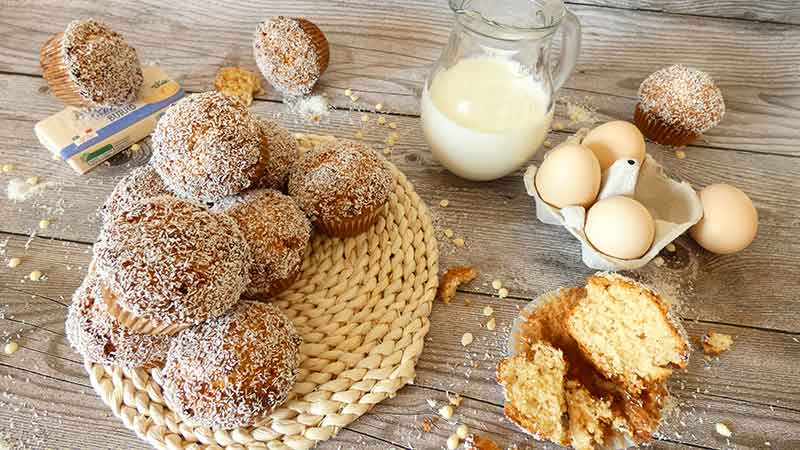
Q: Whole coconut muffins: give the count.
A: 11